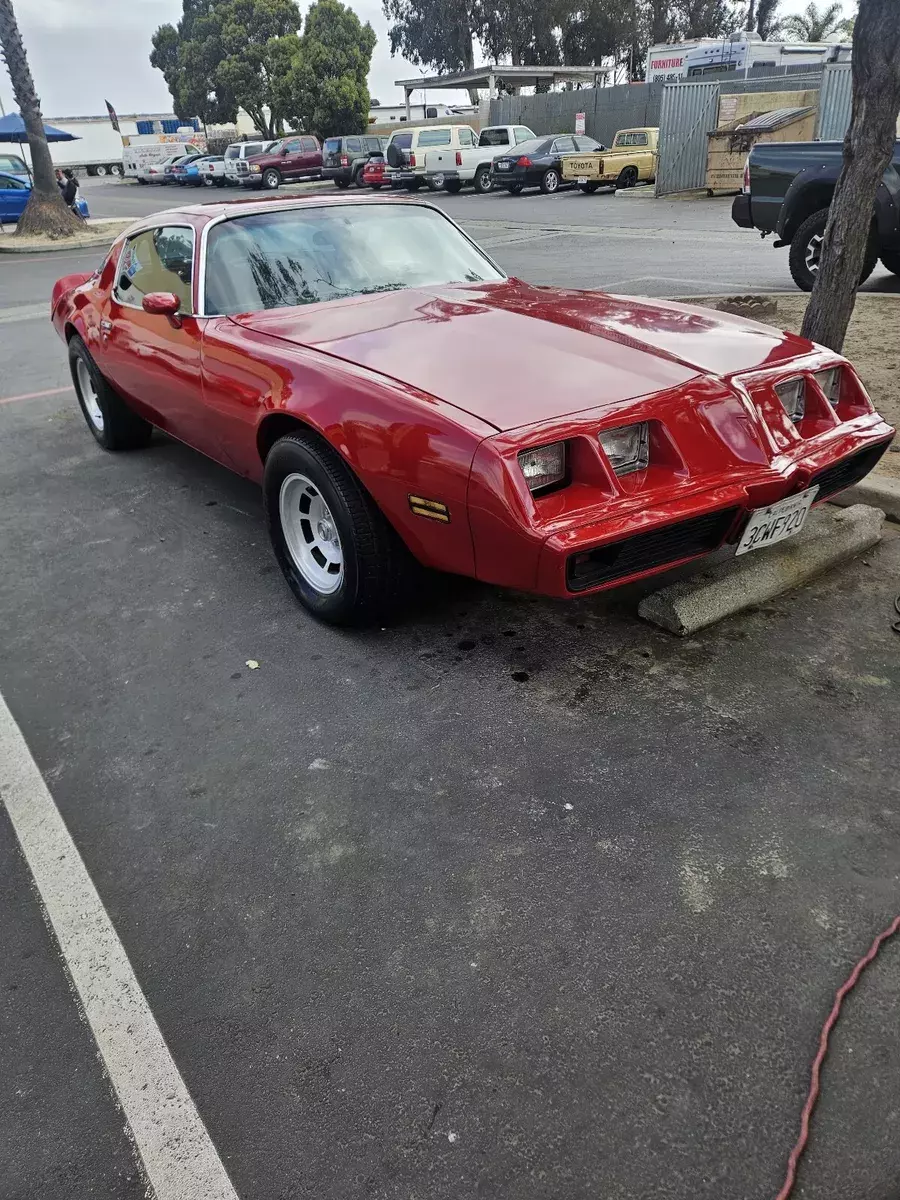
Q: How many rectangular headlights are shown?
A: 4